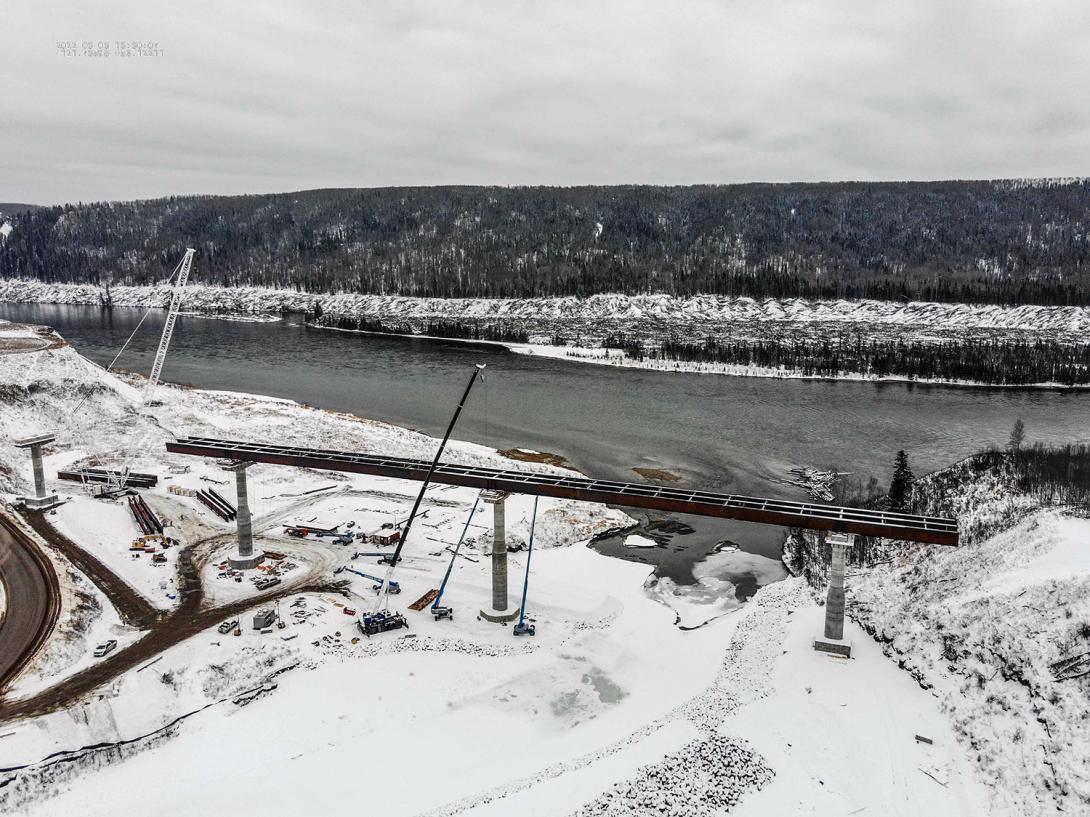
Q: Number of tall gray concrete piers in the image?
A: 4